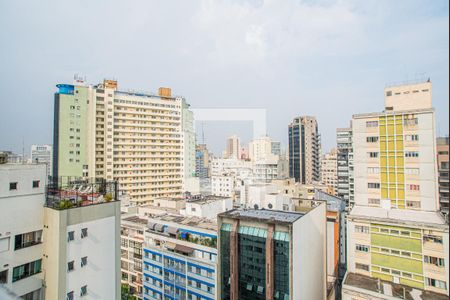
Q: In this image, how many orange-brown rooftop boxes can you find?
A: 2